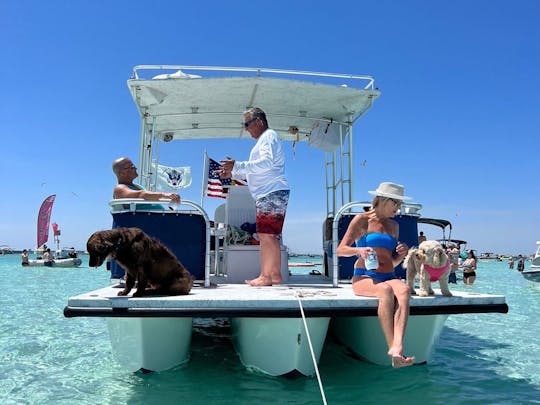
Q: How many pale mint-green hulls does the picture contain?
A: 3